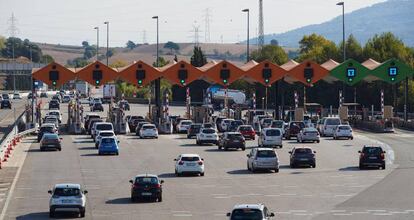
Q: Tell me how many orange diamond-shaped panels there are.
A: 7